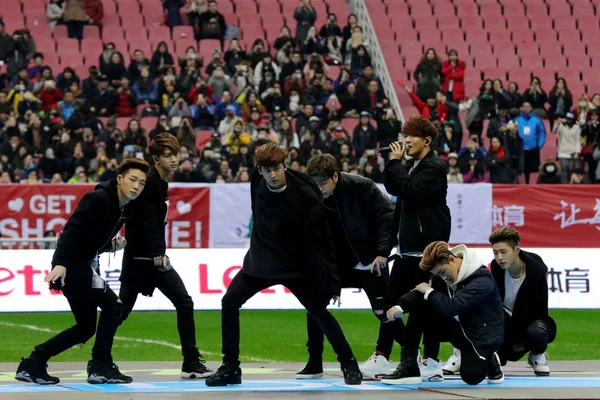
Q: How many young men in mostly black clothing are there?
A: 7